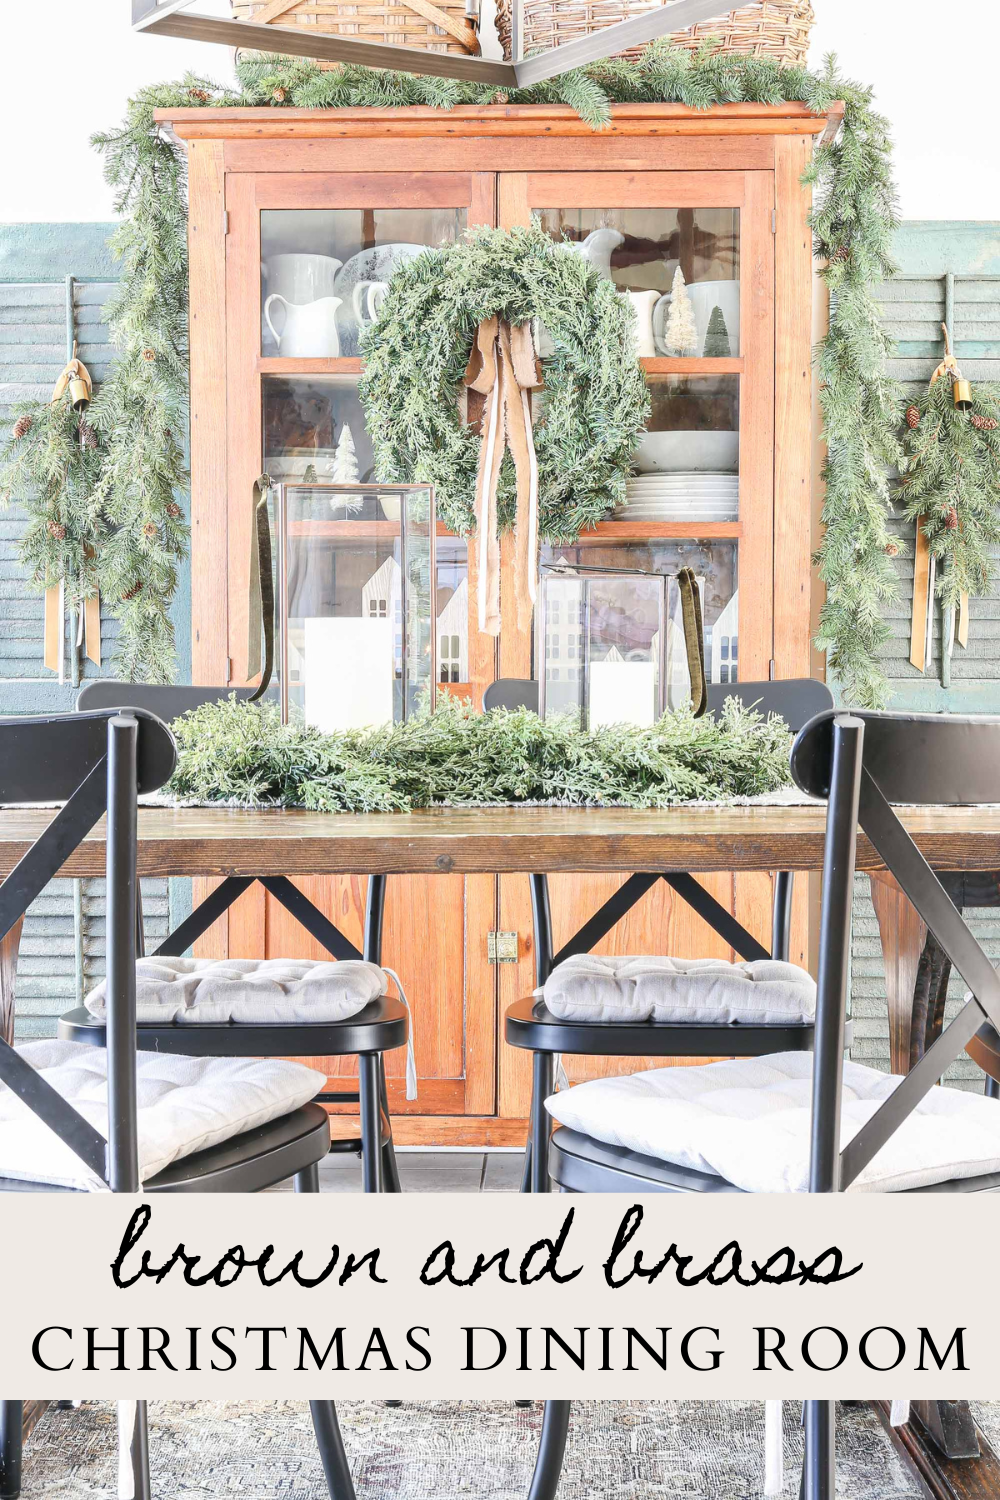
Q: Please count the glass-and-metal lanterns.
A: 2